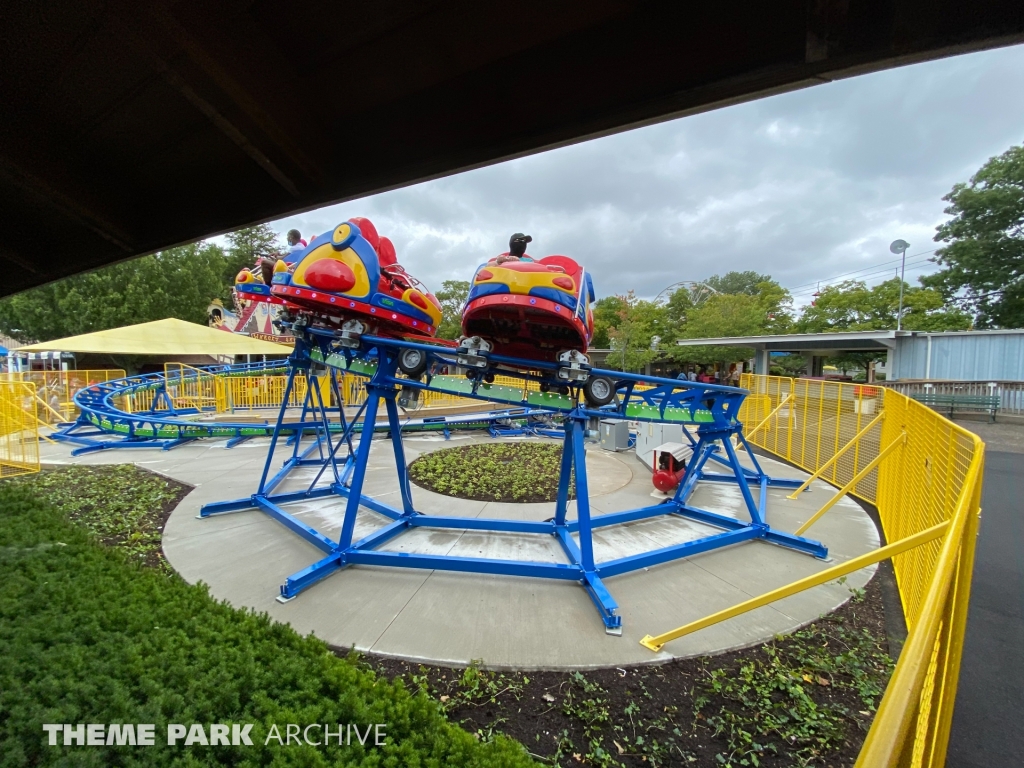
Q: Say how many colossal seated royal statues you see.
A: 0